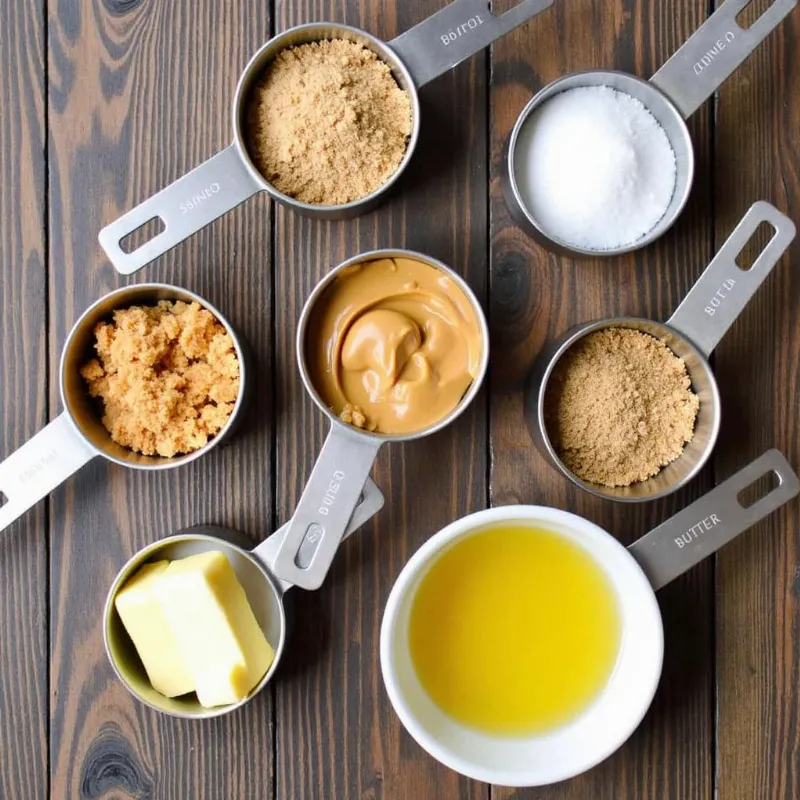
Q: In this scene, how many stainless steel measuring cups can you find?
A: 6